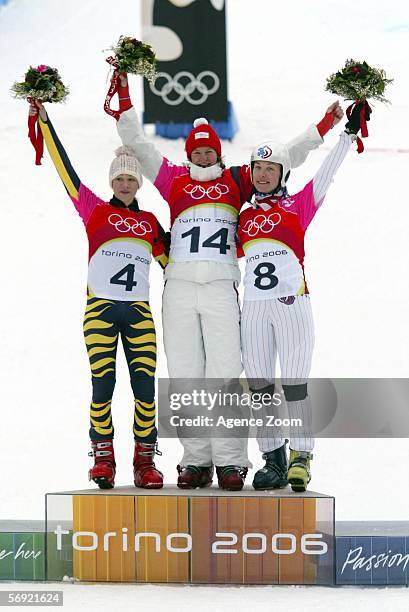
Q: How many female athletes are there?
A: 3